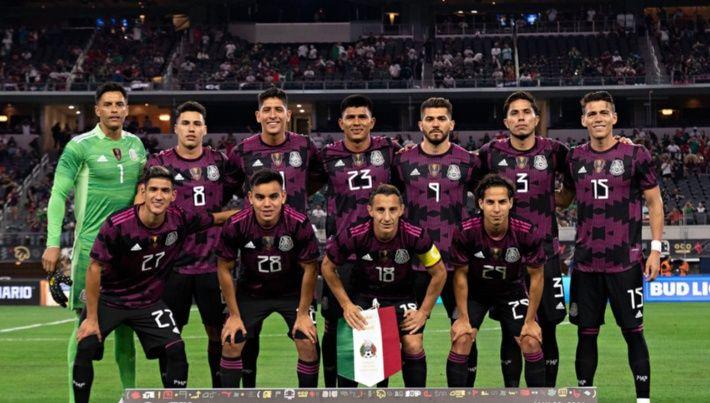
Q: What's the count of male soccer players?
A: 11